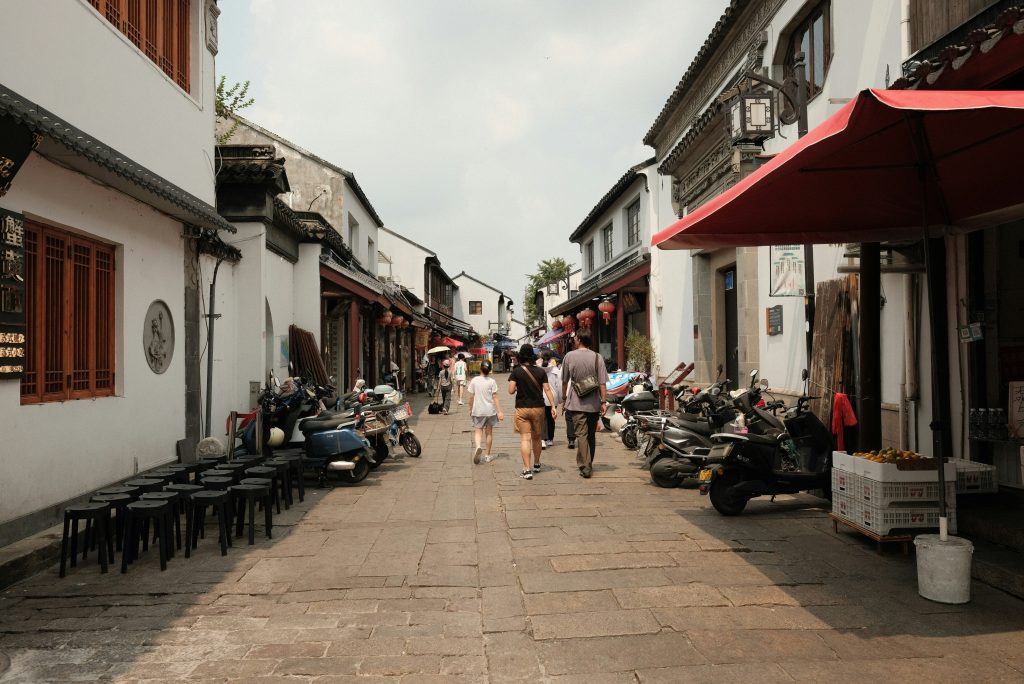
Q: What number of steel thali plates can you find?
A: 0